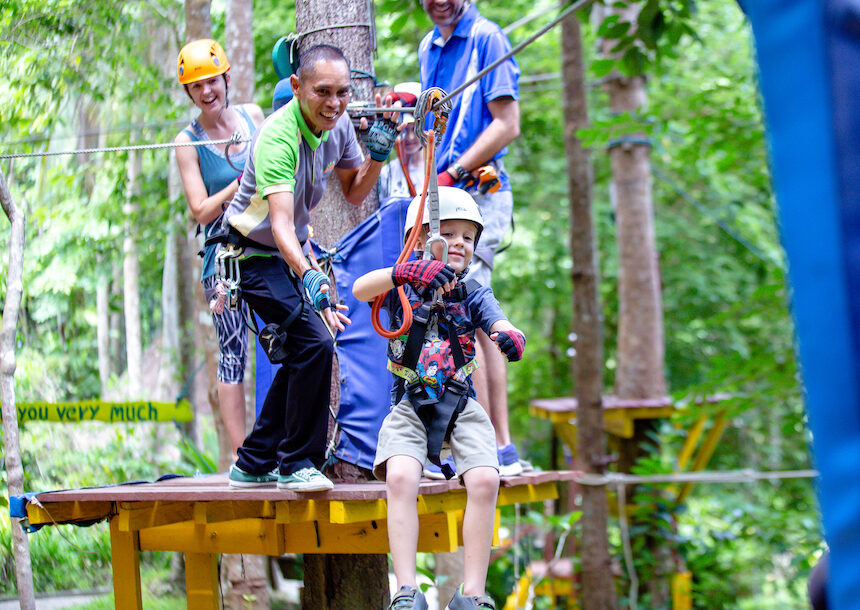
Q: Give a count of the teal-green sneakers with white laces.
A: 2